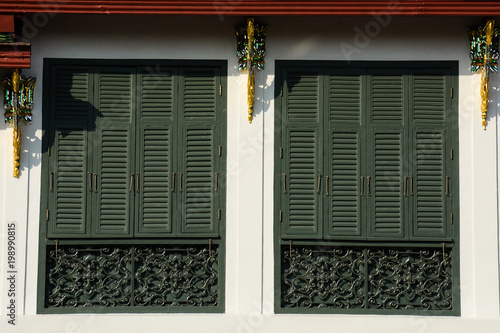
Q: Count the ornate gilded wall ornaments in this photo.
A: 3